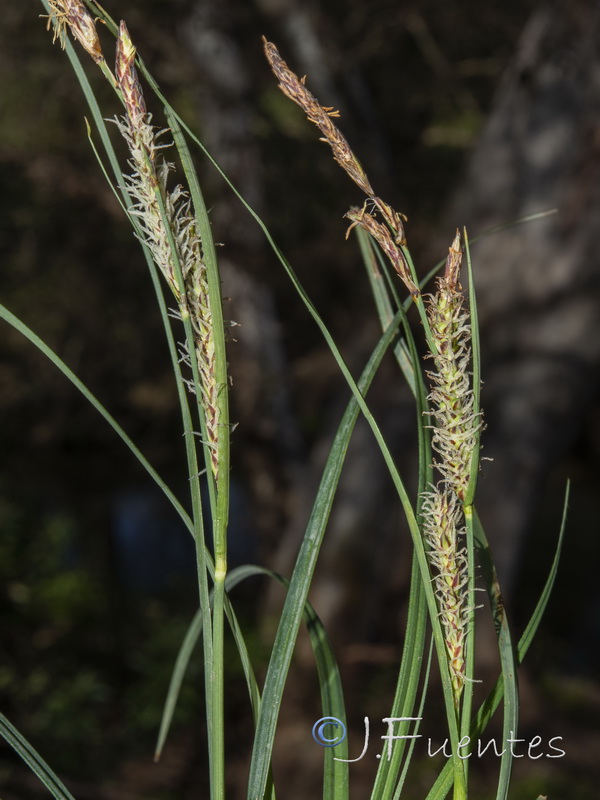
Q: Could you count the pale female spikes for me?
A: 4